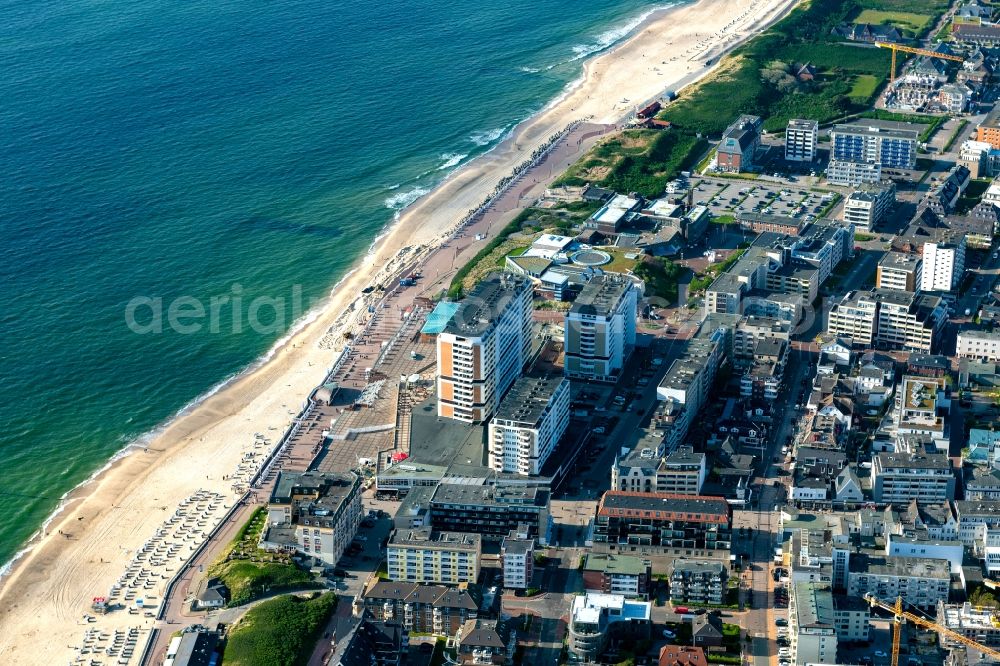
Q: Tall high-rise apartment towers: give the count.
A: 3